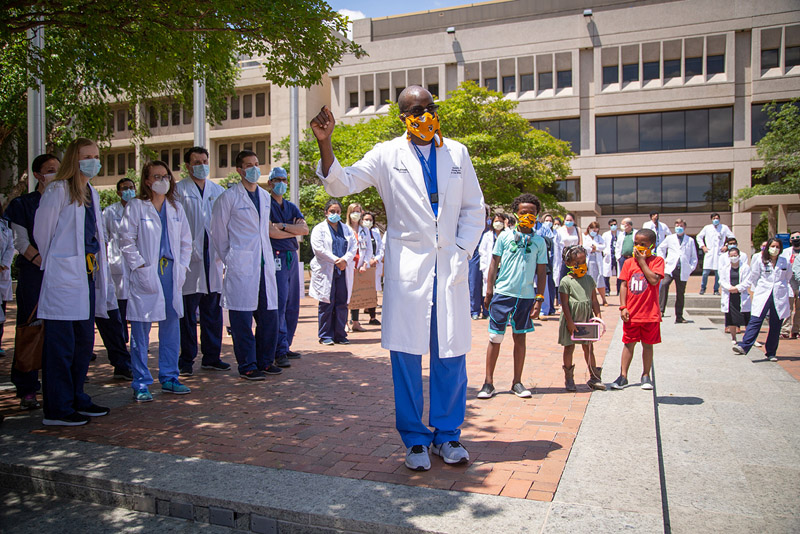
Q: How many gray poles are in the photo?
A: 3